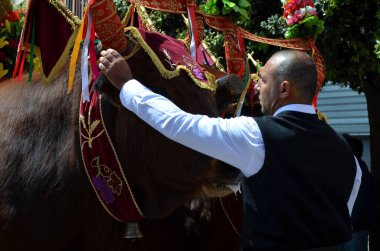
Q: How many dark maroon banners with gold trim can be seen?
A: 3